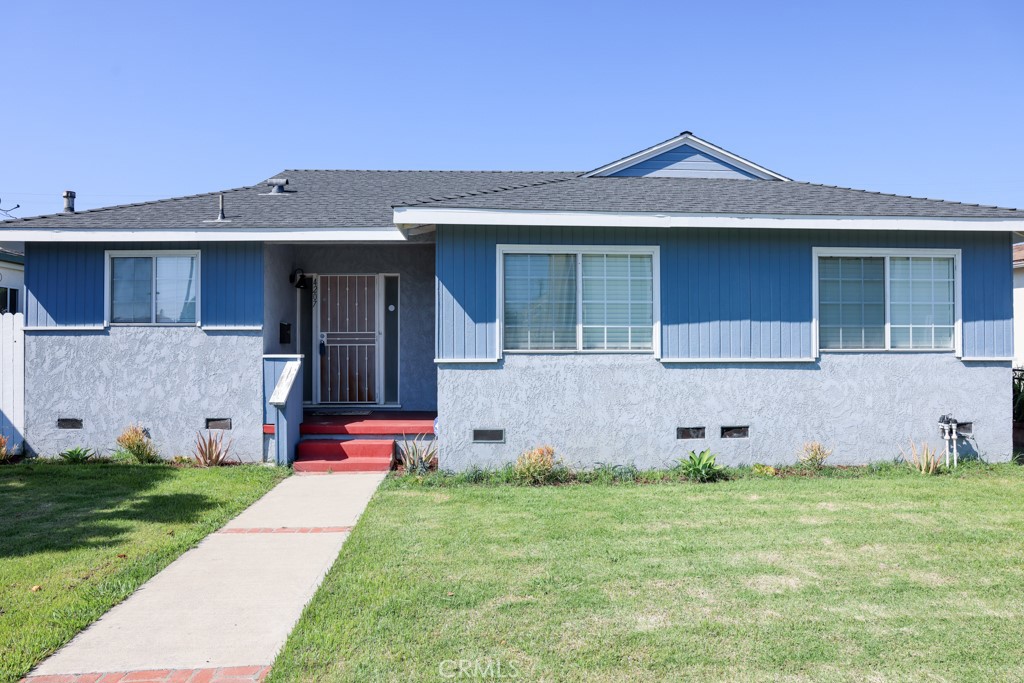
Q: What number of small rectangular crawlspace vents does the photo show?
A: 6